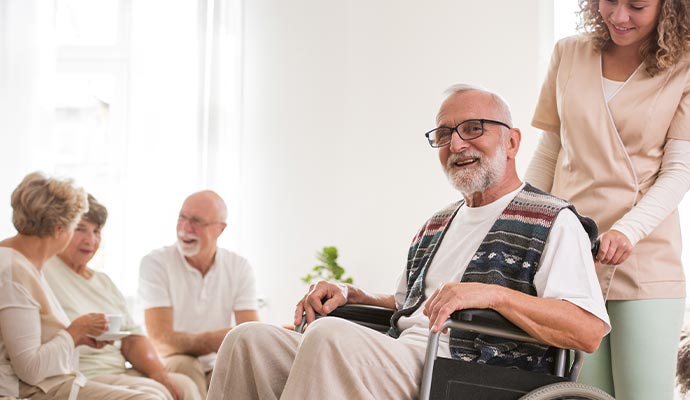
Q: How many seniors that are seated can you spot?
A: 4